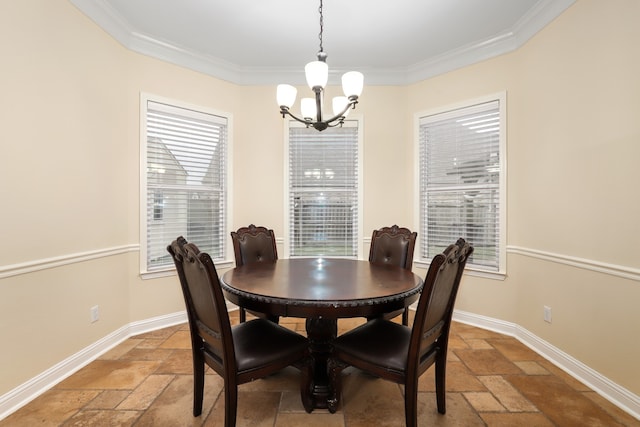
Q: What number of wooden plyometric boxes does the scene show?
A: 0